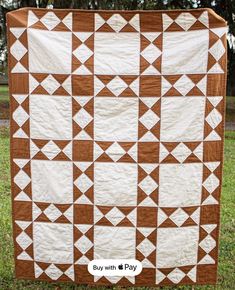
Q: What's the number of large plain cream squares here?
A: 12